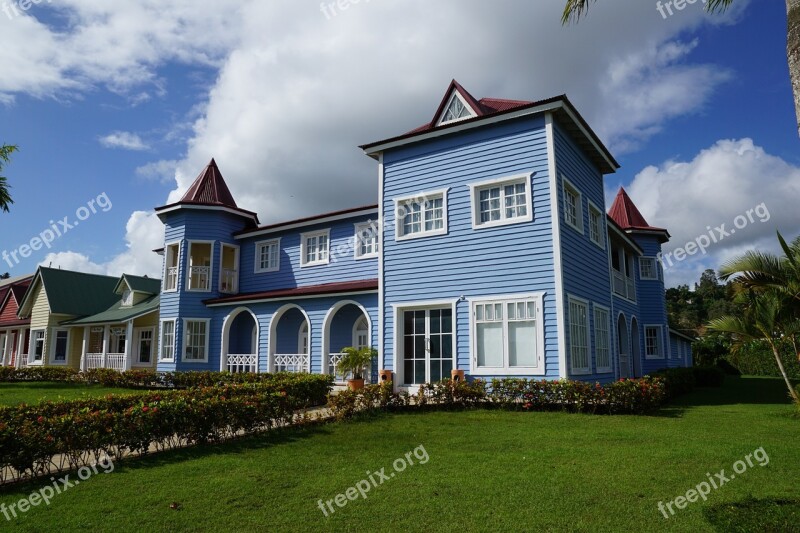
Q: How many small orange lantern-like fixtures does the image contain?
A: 2